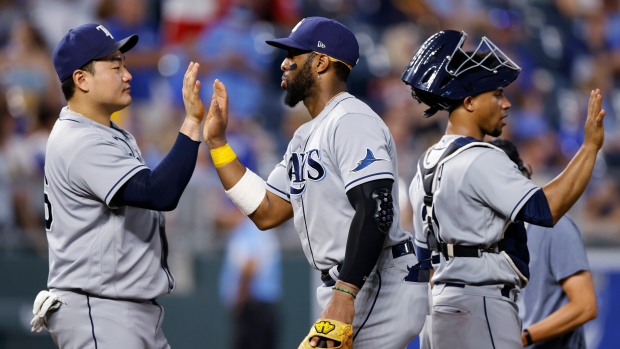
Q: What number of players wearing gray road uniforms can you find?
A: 3